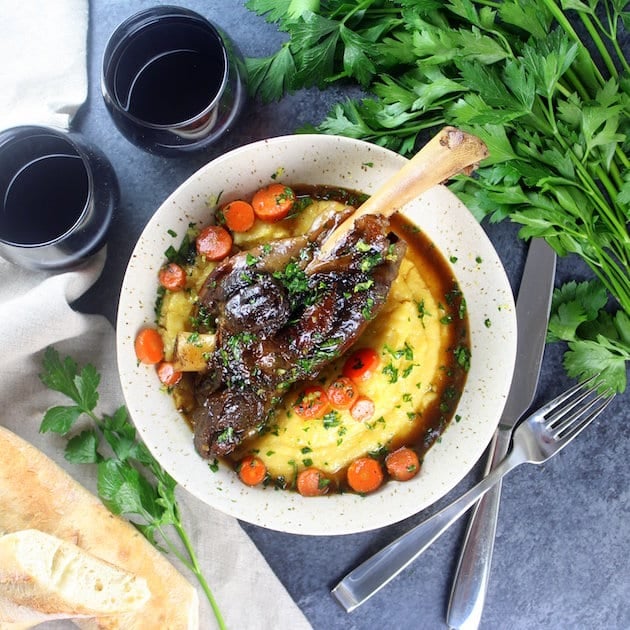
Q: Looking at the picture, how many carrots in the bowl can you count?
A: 14